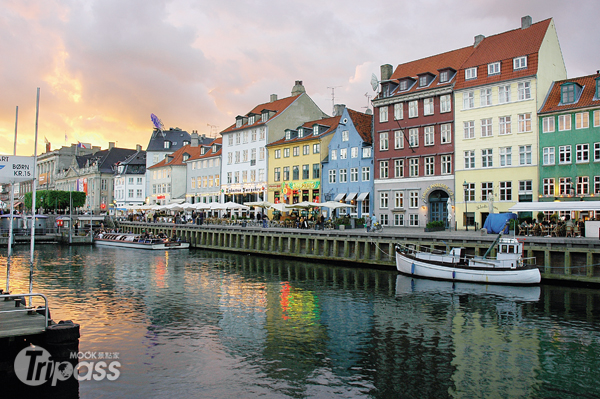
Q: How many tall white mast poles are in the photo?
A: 2